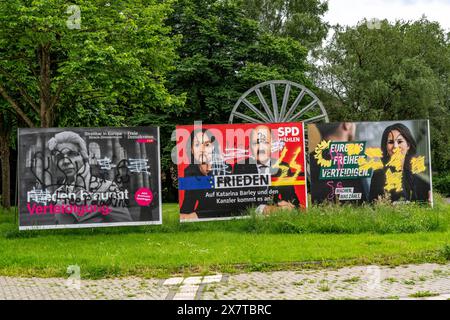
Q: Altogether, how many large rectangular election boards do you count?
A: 3